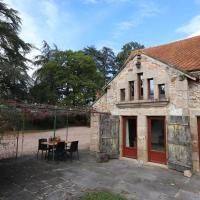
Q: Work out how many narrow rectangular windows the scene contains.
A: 5